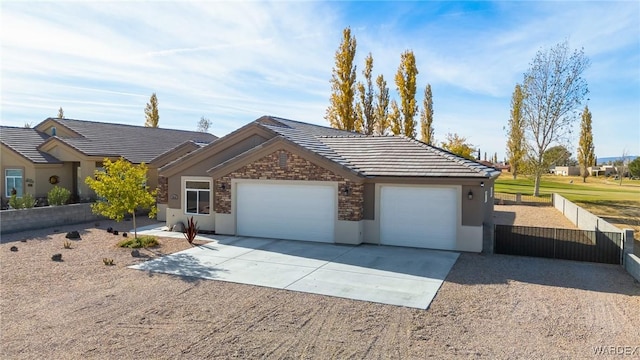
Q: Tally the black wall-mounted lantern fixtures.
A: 3